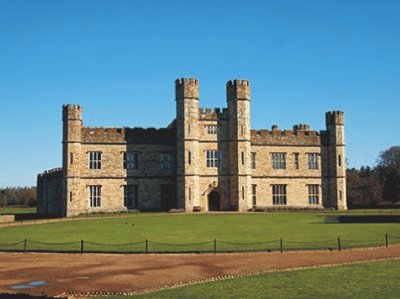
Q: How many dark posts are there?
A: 7